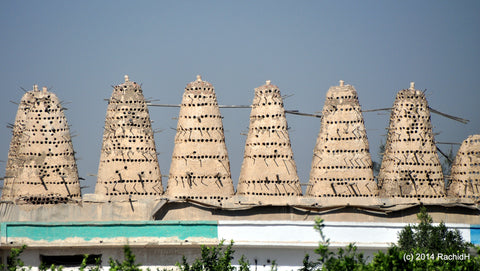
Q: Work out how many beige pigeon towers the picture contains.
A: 7